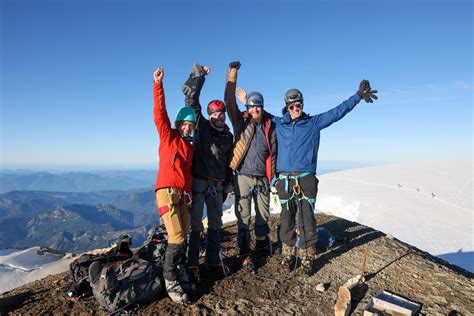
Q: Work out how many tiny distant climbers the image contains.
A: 3